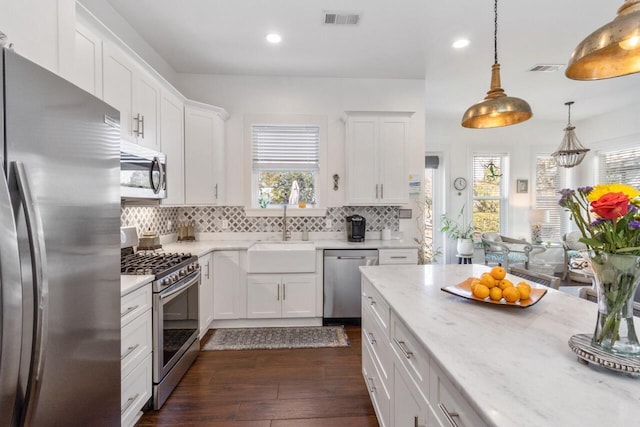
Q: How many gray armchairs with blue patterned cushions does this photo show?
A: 2